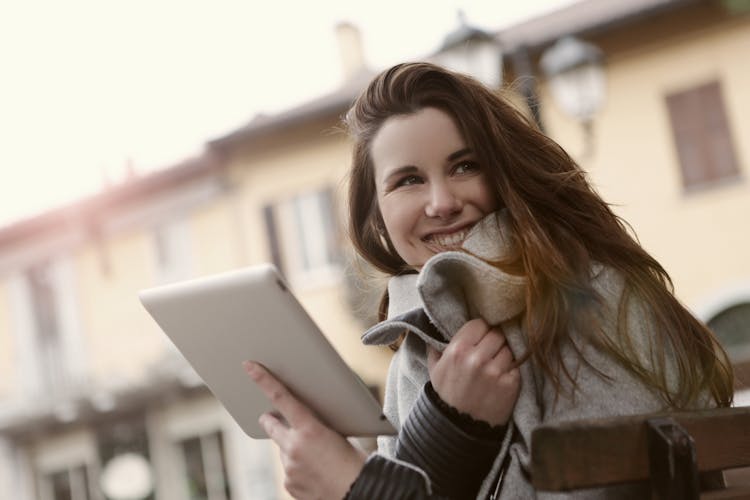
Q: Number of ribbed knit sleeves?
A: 2